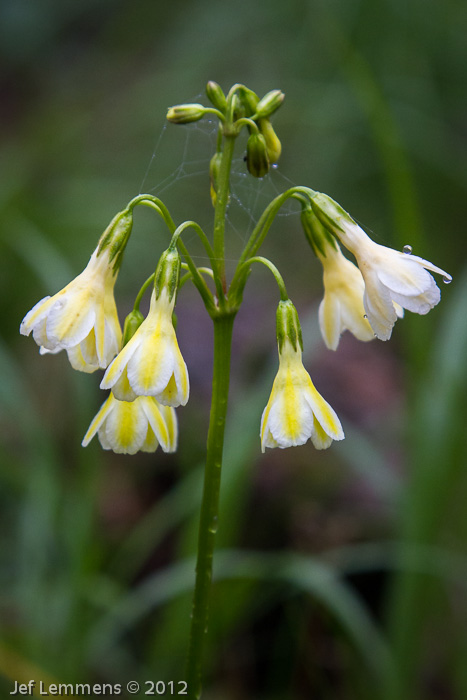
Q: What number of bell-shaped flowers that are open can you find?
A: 6